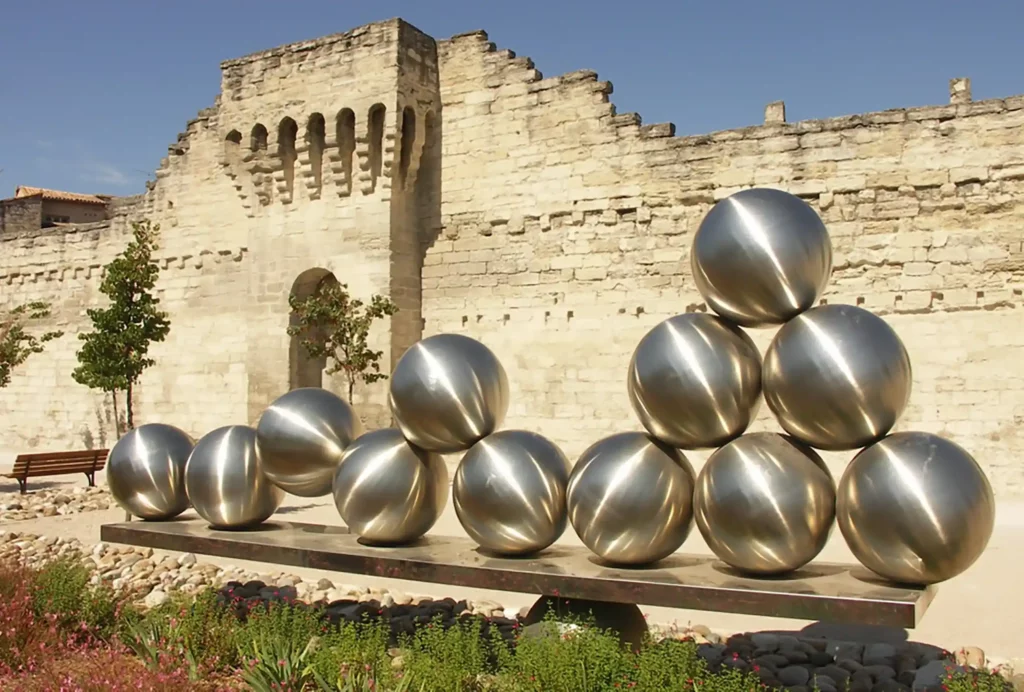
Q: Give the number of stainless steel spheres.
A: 12